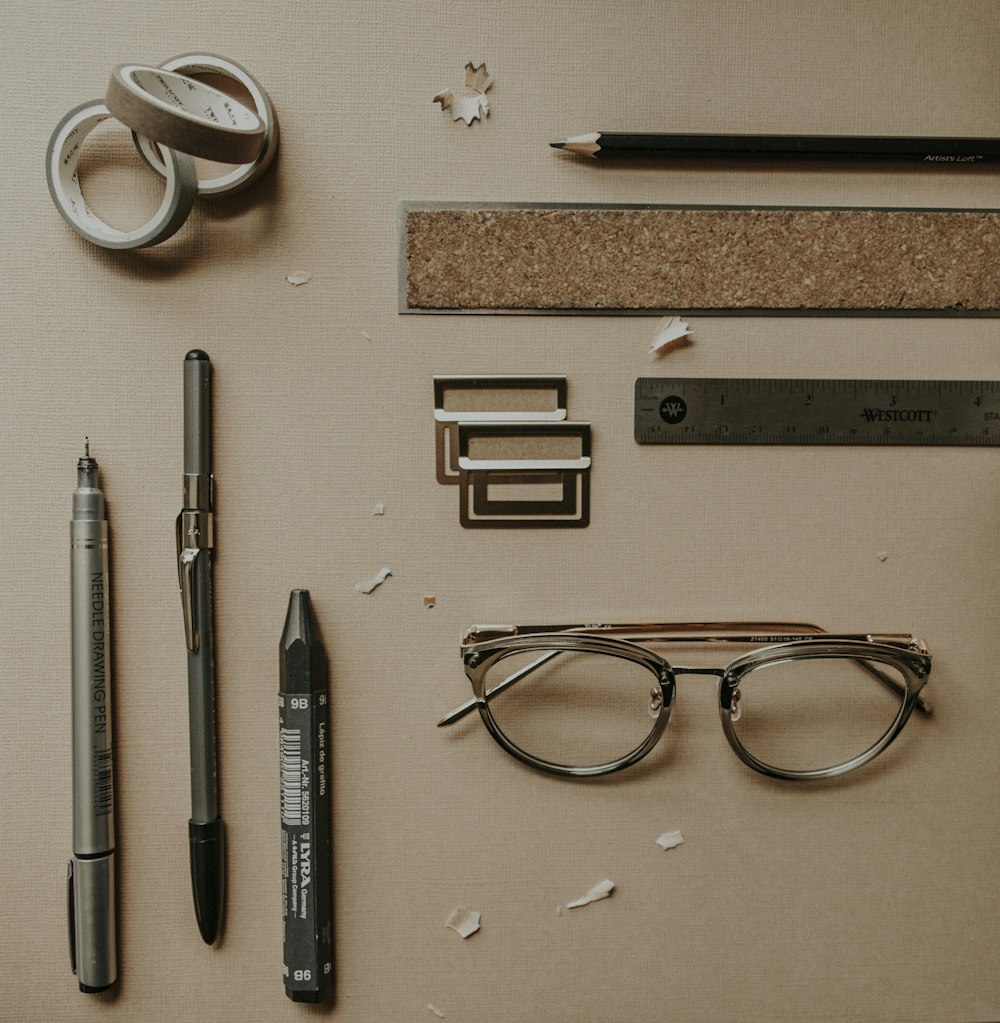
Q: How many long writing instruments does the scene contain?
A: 4